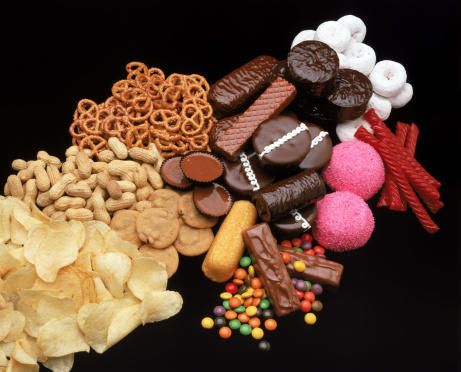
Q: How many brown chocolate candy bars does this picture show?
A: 2